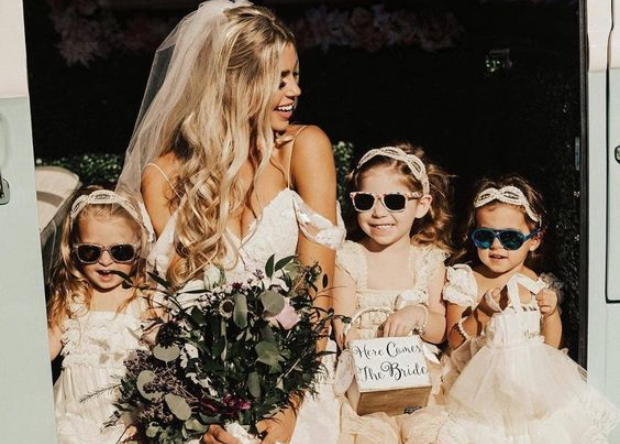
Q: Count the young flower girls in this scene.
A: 3